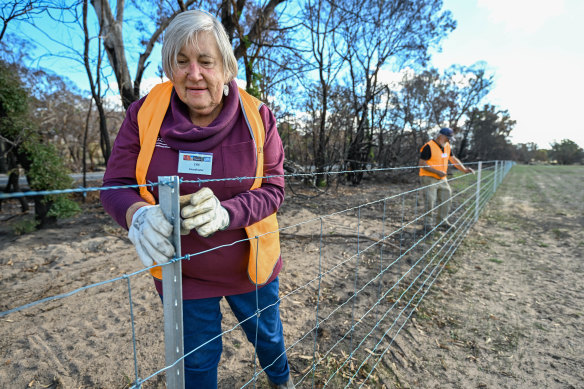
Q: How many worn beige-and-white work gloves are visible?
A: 2